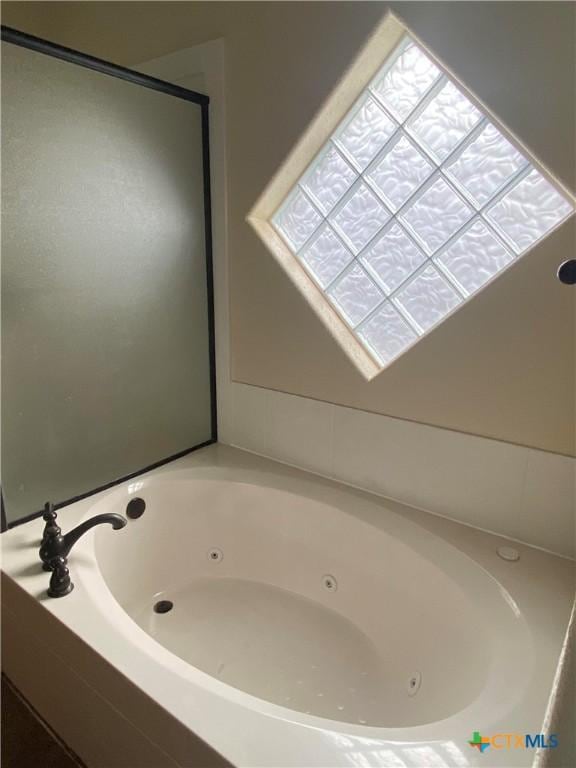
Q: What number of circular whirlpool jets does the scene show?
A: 3